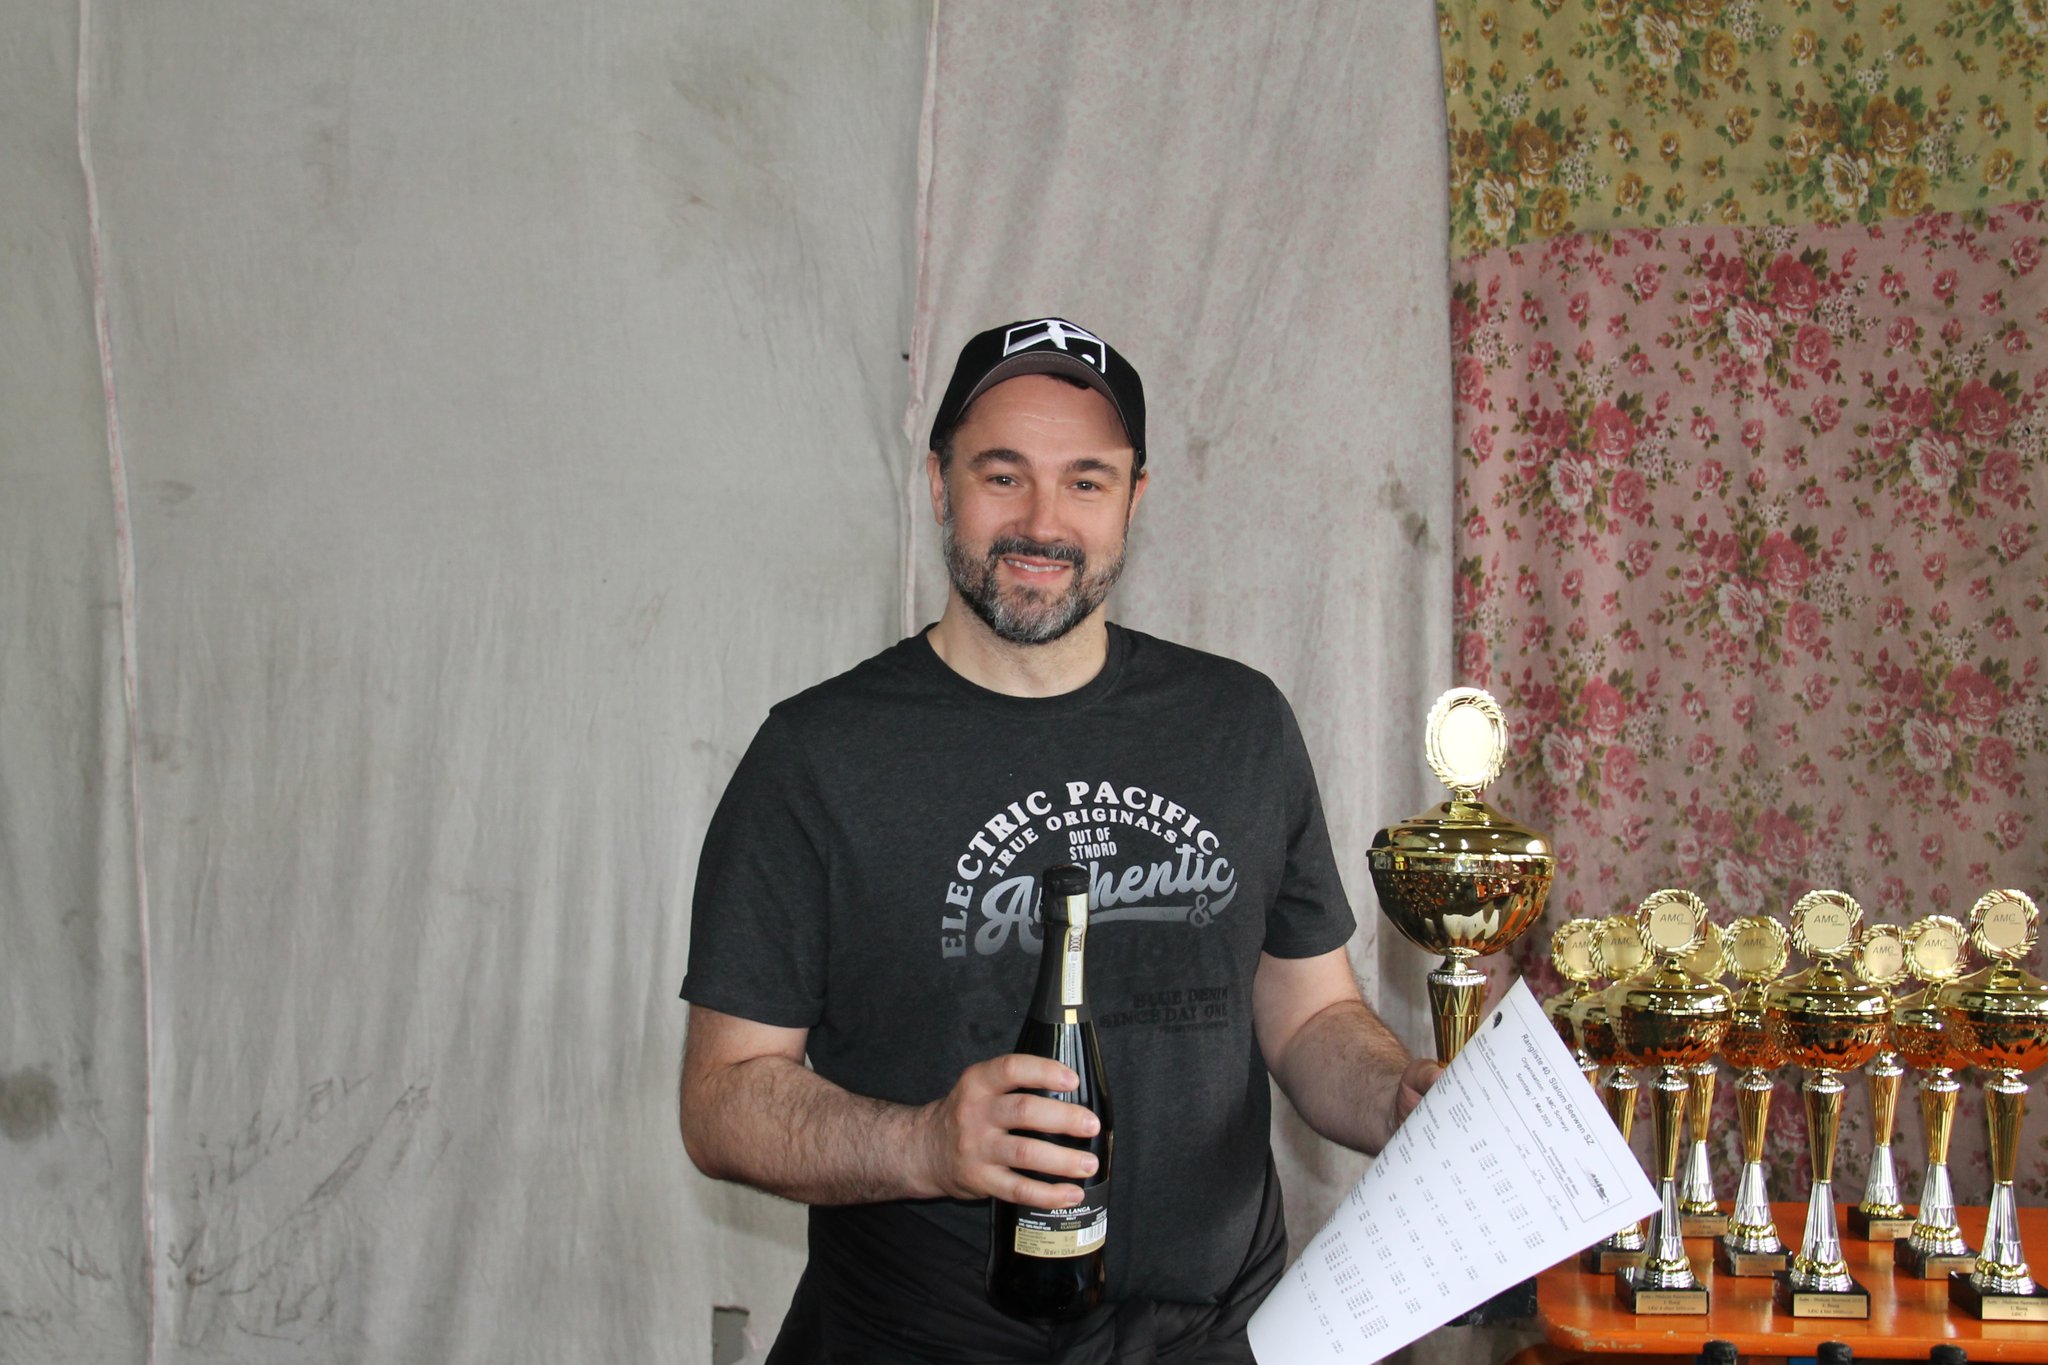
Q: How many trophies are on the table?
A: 9